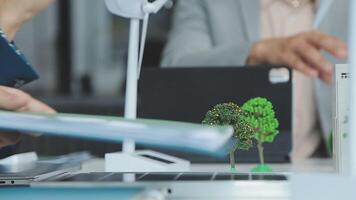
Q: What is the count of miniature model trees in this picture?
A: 2